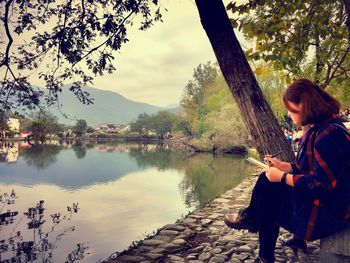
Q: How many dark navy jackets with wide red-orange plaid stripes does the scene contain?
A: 1